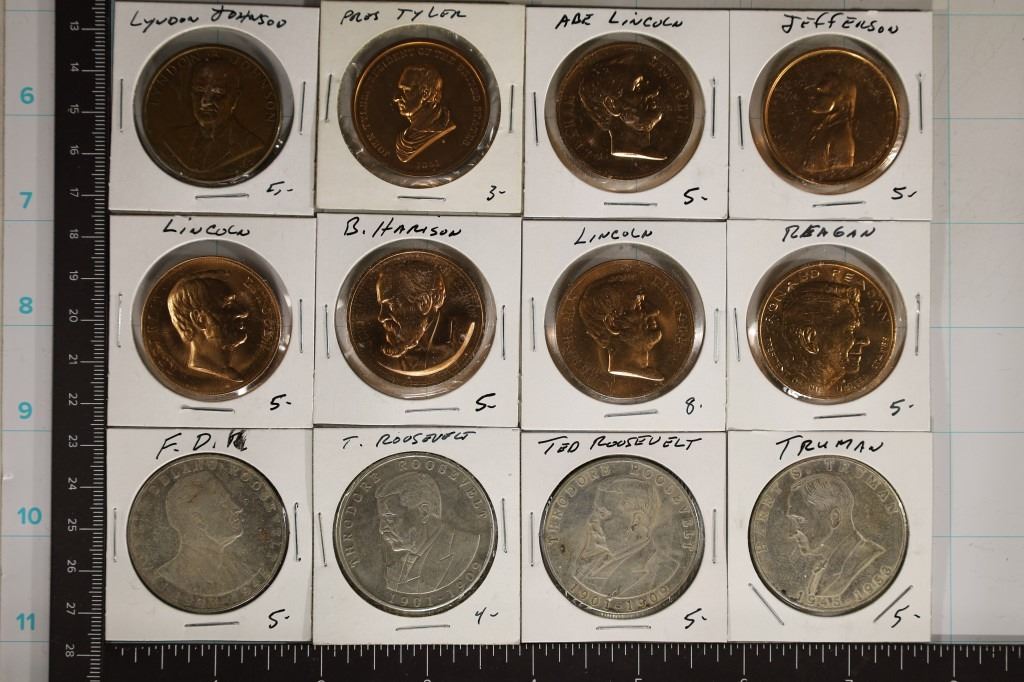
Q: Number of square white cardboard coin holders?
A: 12